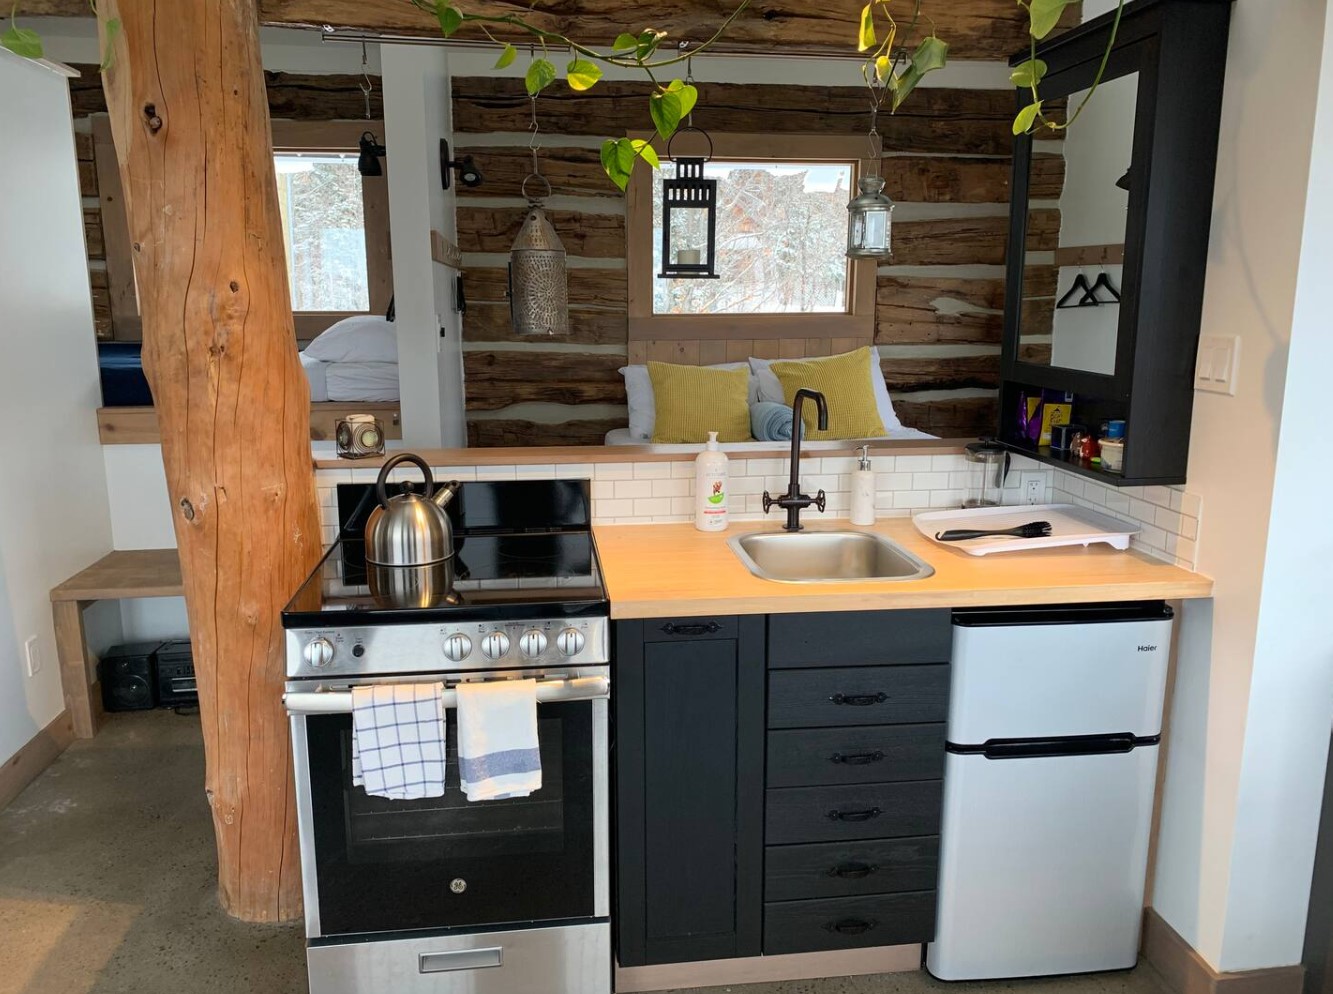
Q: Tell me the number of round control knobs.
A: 5